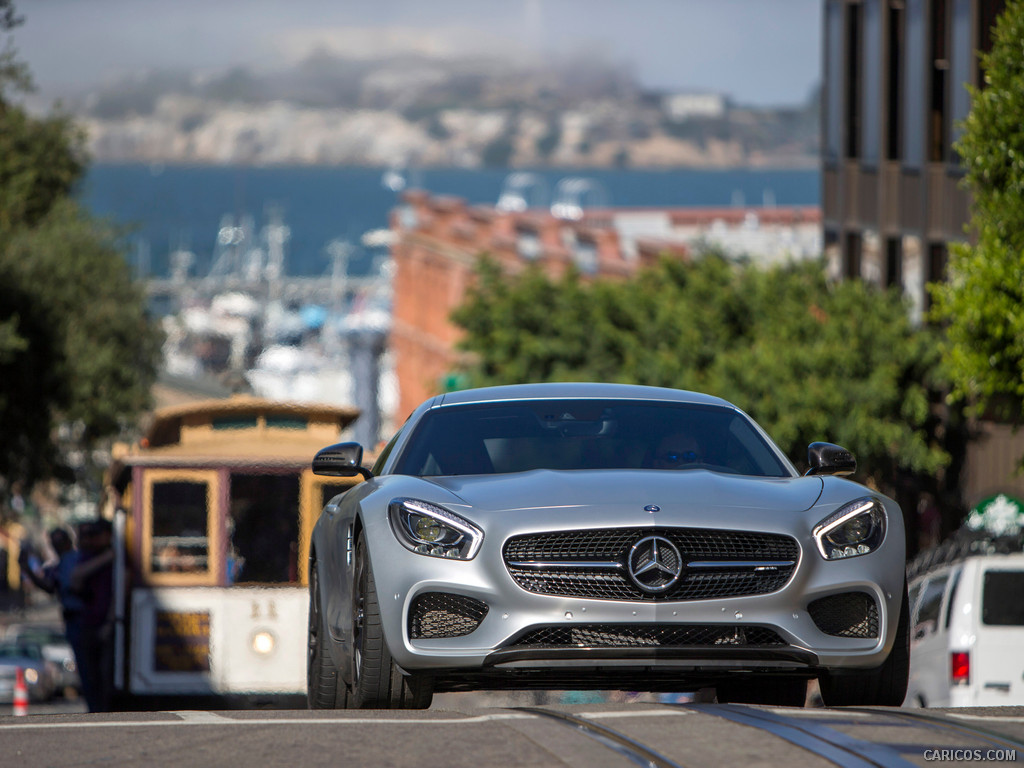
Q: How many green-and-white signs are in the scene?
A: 1